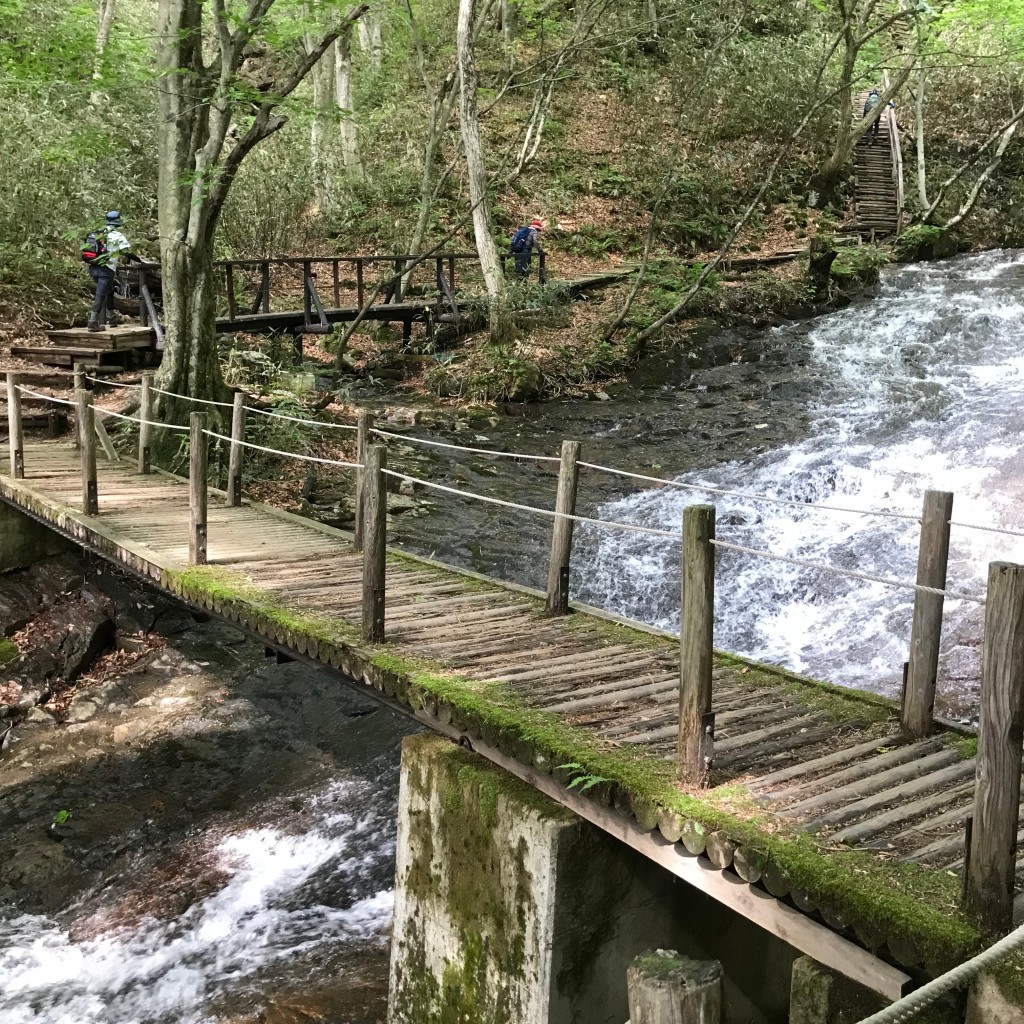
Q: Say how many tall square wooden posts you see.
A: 12